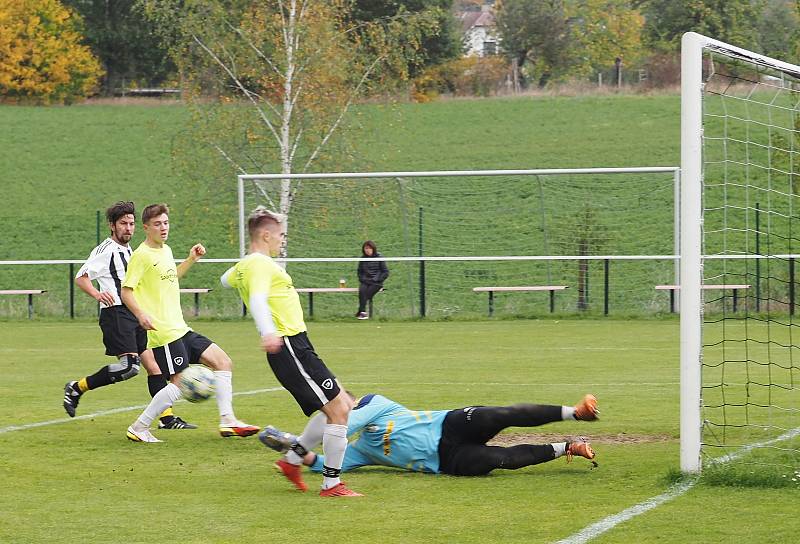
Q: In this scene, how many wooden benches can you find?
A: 5